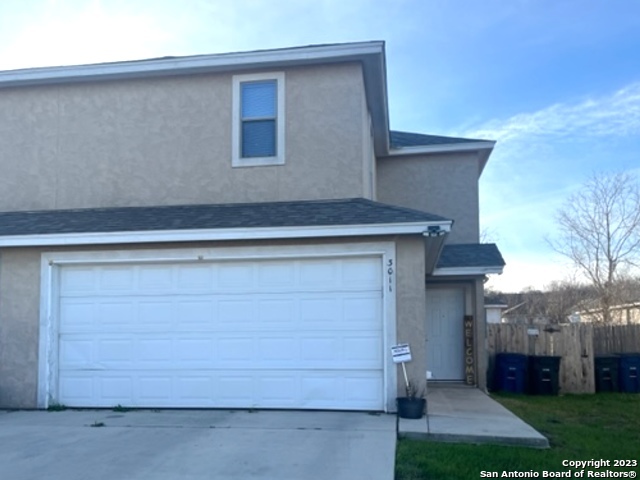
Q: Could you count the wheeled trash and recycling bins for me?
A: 4